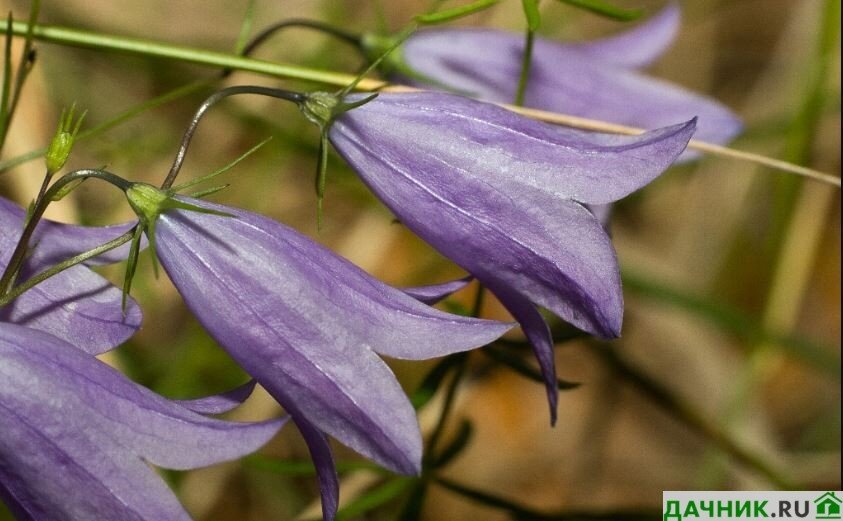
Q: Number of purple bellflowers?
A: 5